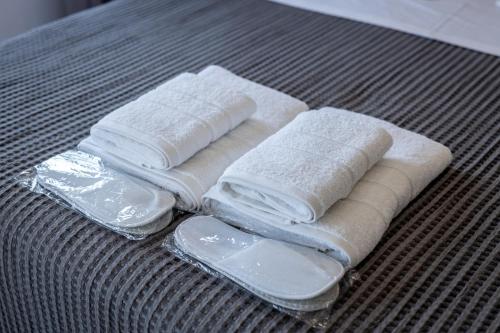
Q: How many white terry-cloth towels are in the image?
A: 4